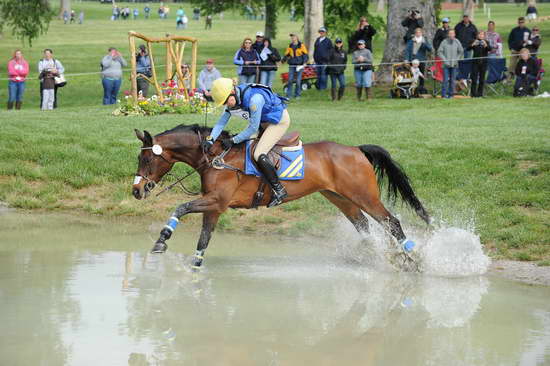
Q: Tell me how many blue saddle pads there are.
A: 1